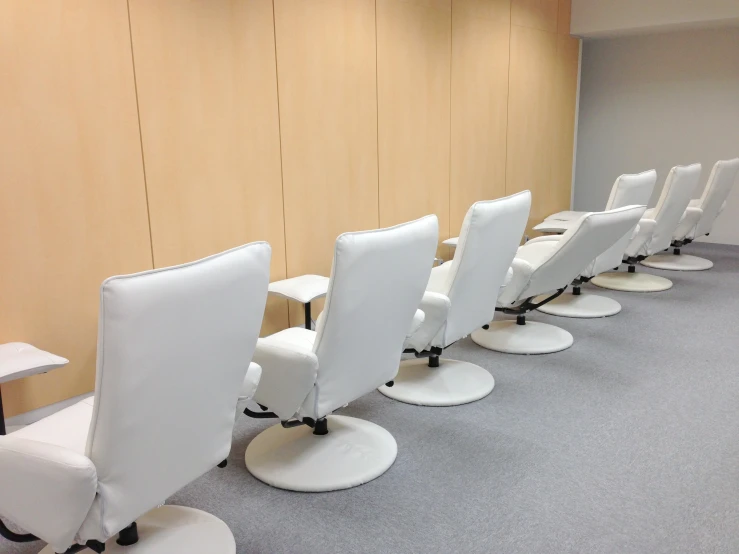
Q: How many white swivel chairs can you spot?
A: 7